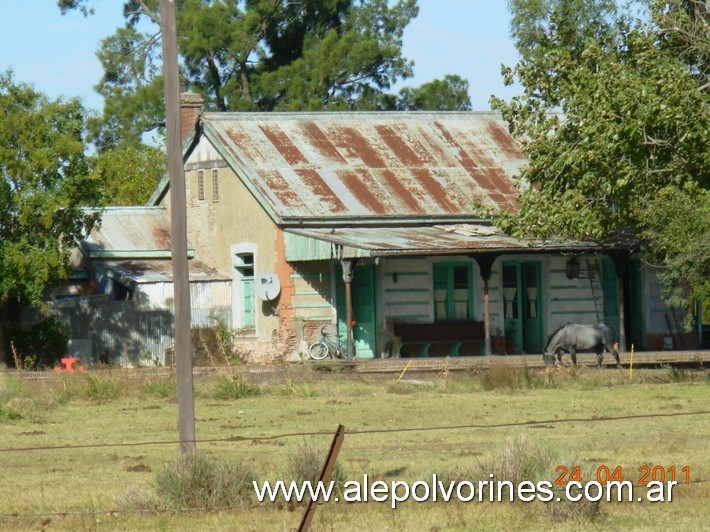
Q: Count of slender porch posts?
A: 3